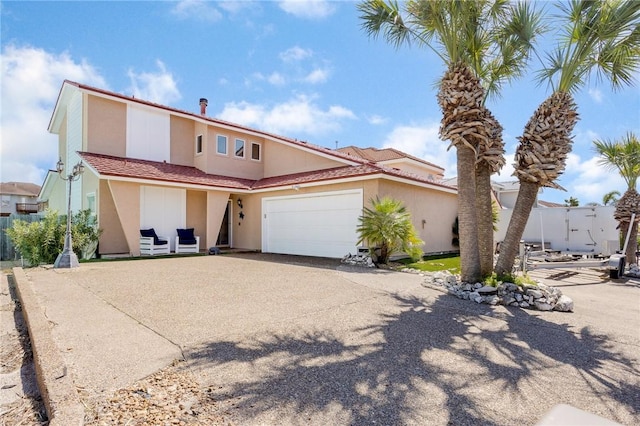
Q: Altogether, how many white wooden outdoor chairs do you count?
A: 2